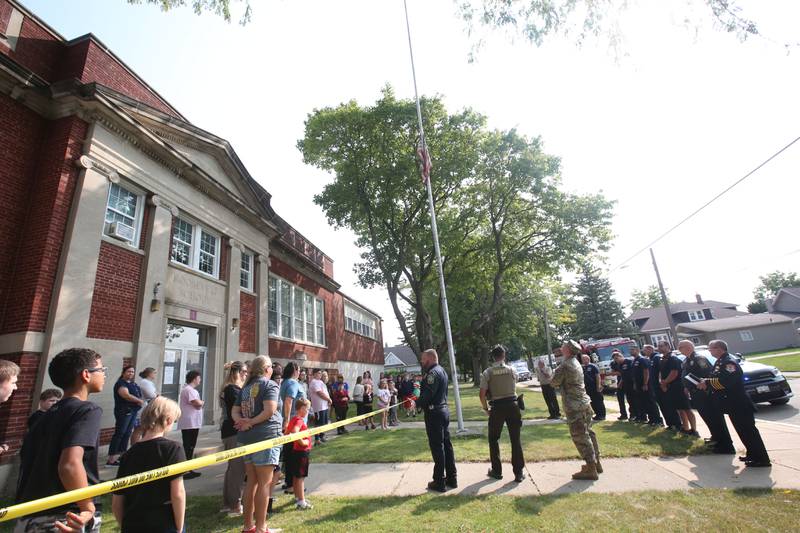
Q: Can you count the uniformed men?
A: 12